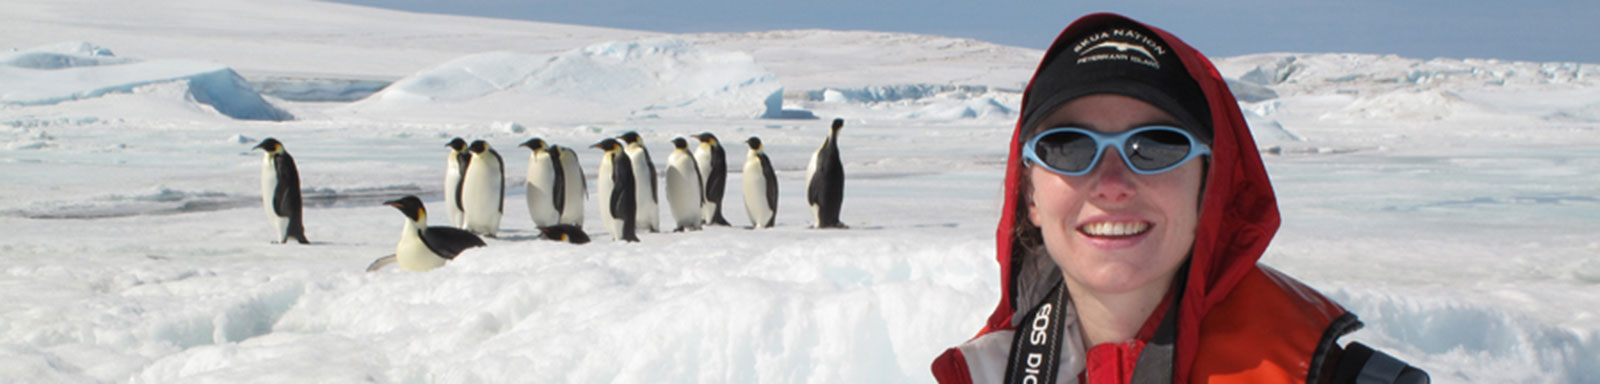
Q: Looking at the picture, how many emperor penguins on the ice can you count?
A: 13